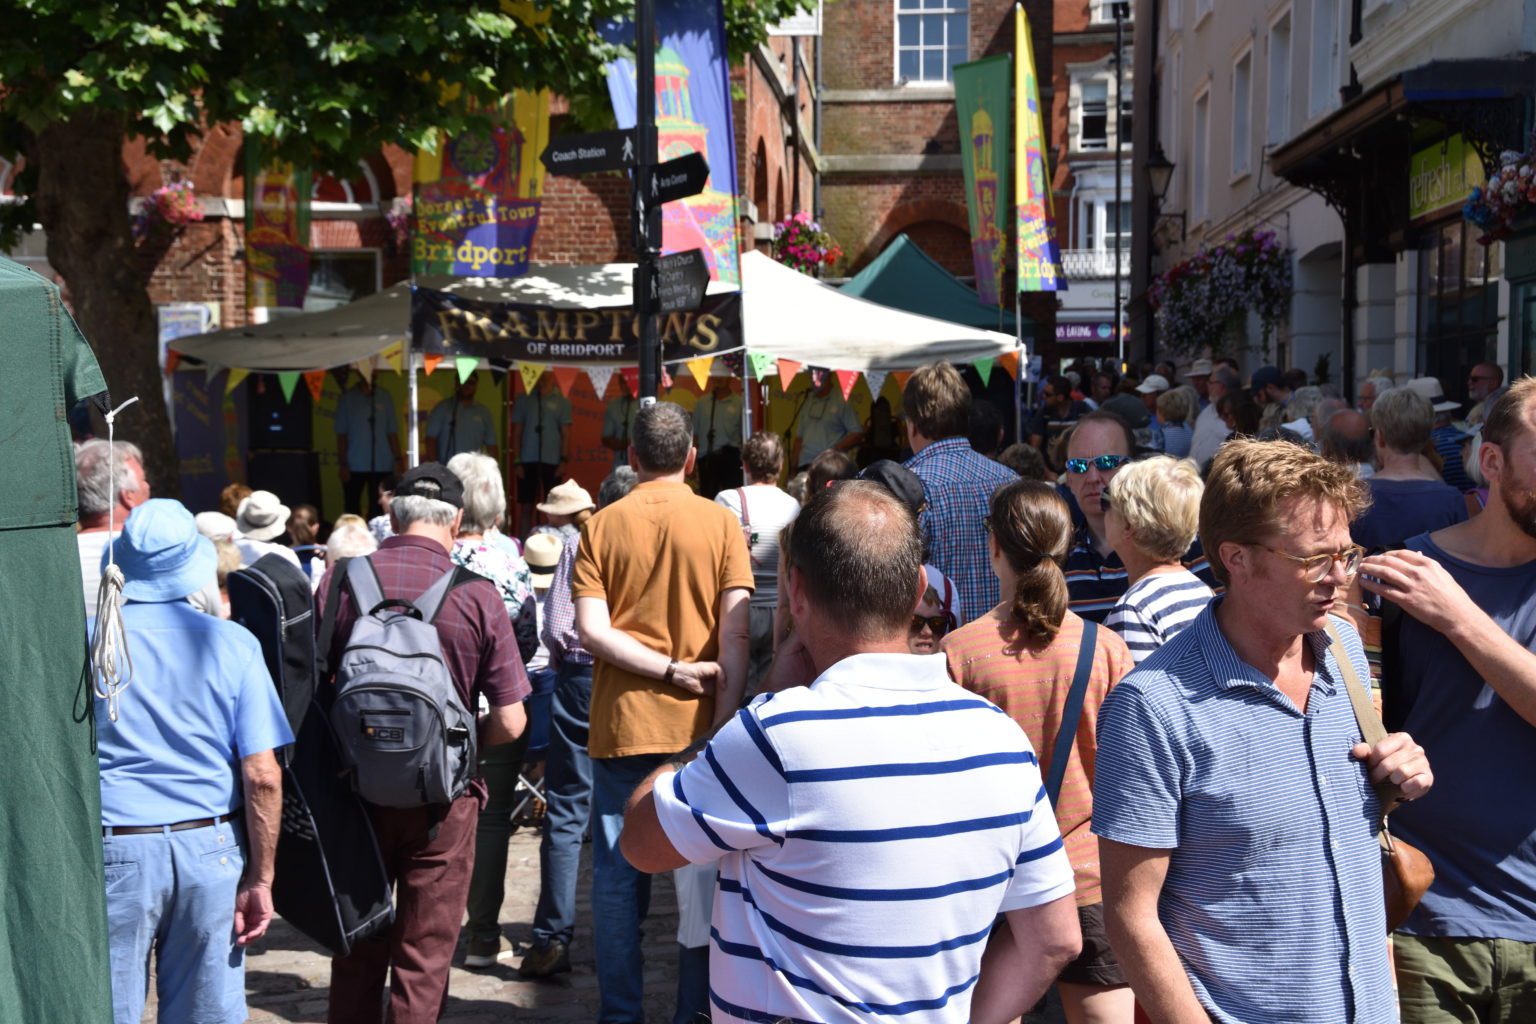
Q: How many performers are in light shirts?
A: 6